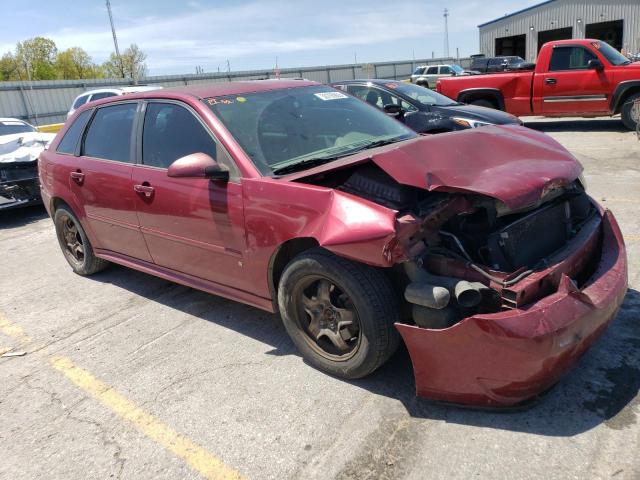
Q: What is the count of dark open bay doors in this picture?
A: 3